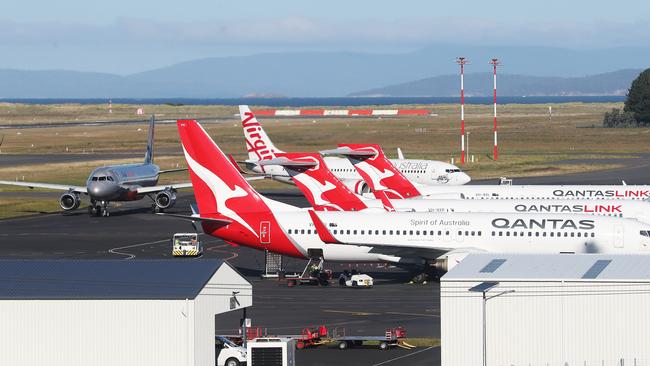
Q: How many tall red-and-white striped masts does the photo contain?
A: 2